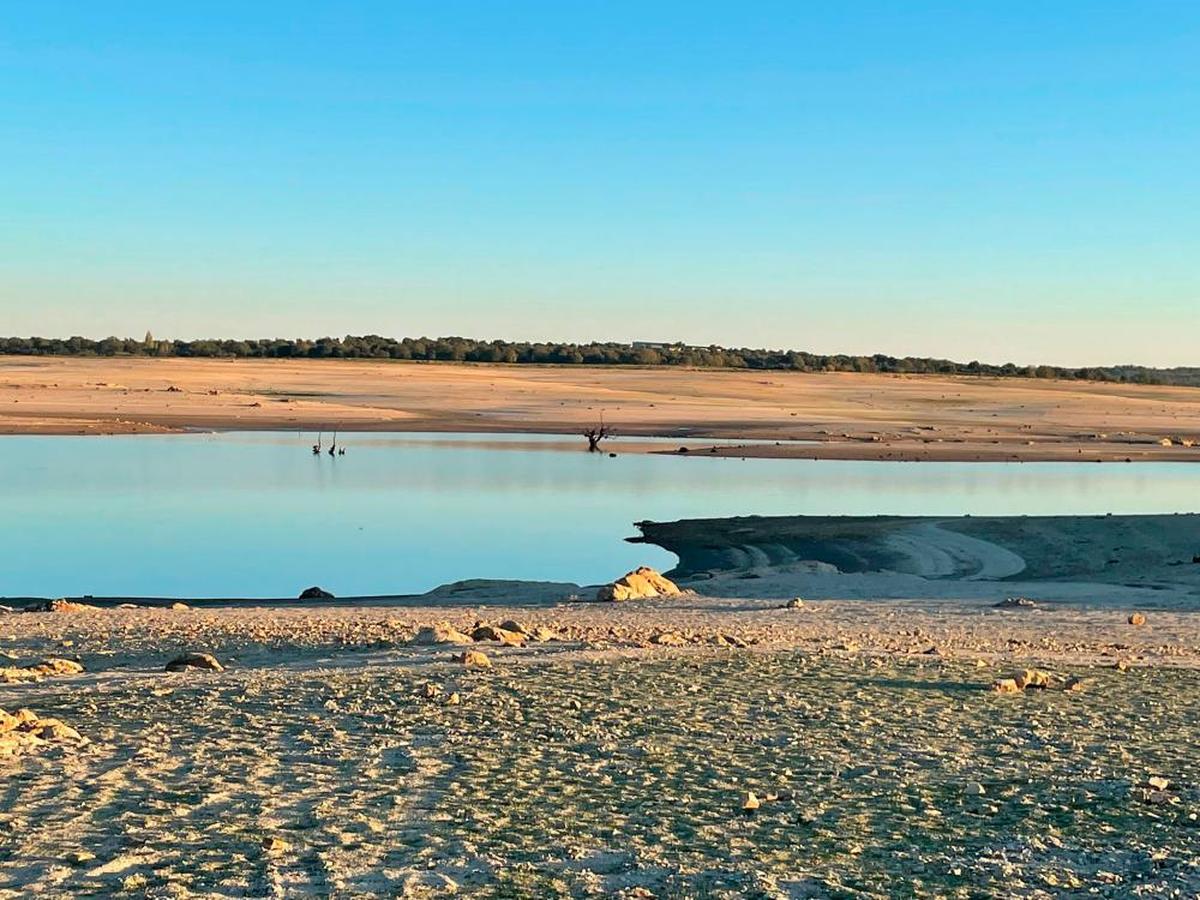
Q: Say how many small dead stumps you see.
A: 3